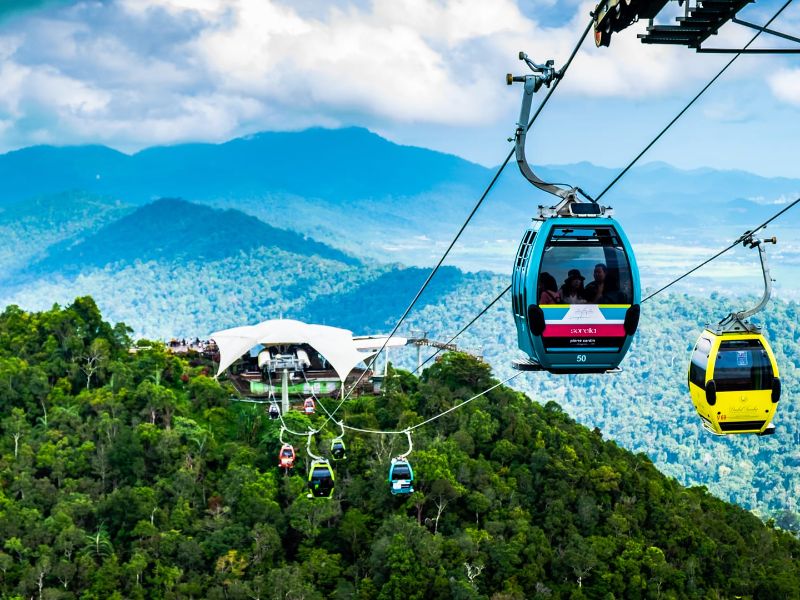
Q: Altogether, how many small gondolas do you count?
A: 6